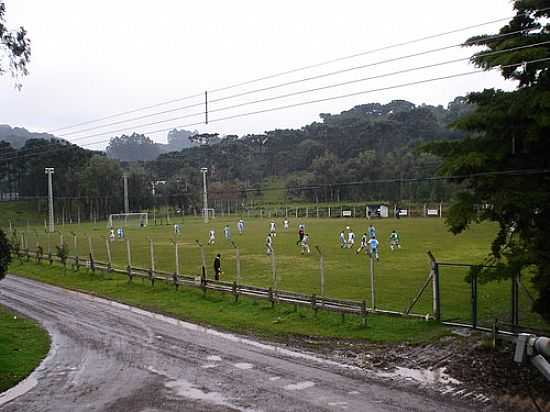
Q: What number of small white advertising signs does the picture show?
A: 3